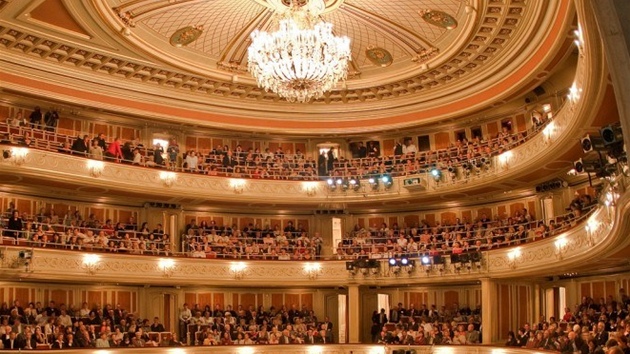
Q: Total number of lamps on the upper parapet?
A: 9